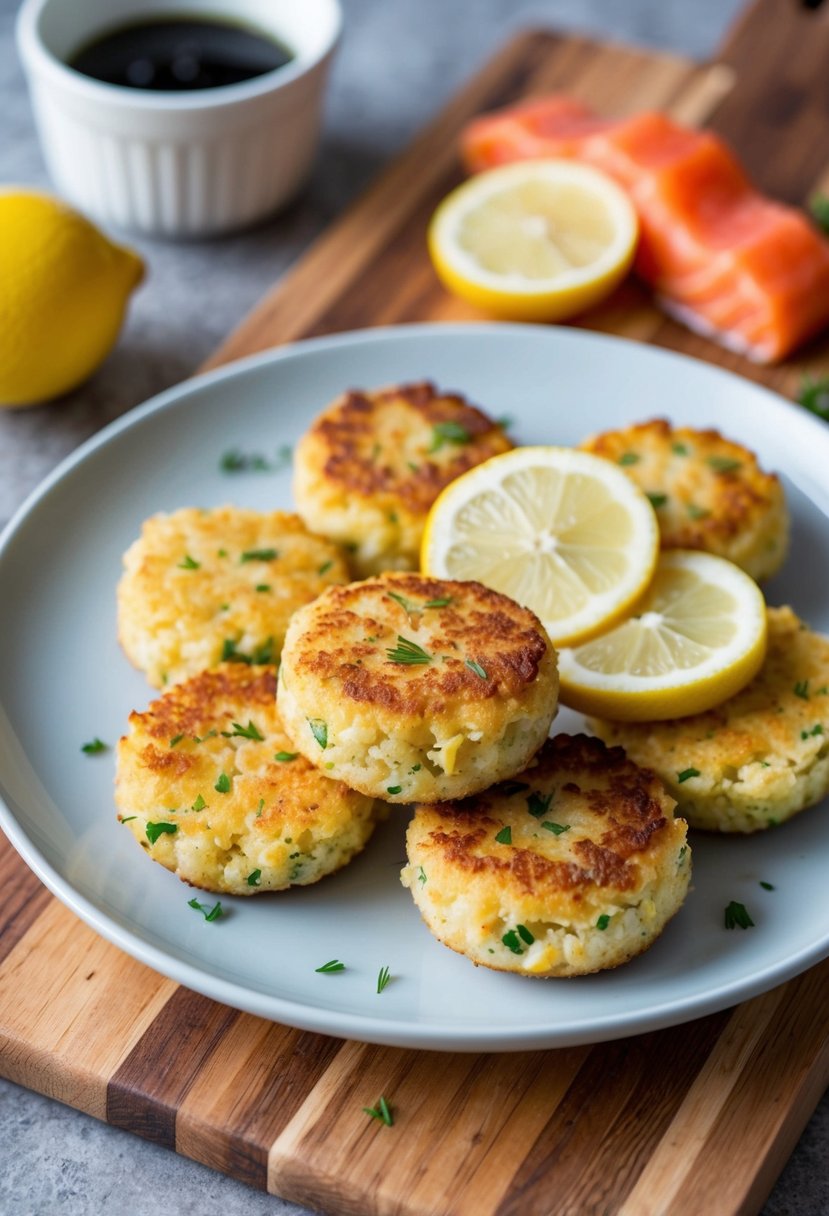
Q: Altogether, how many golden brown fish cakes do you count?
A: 7